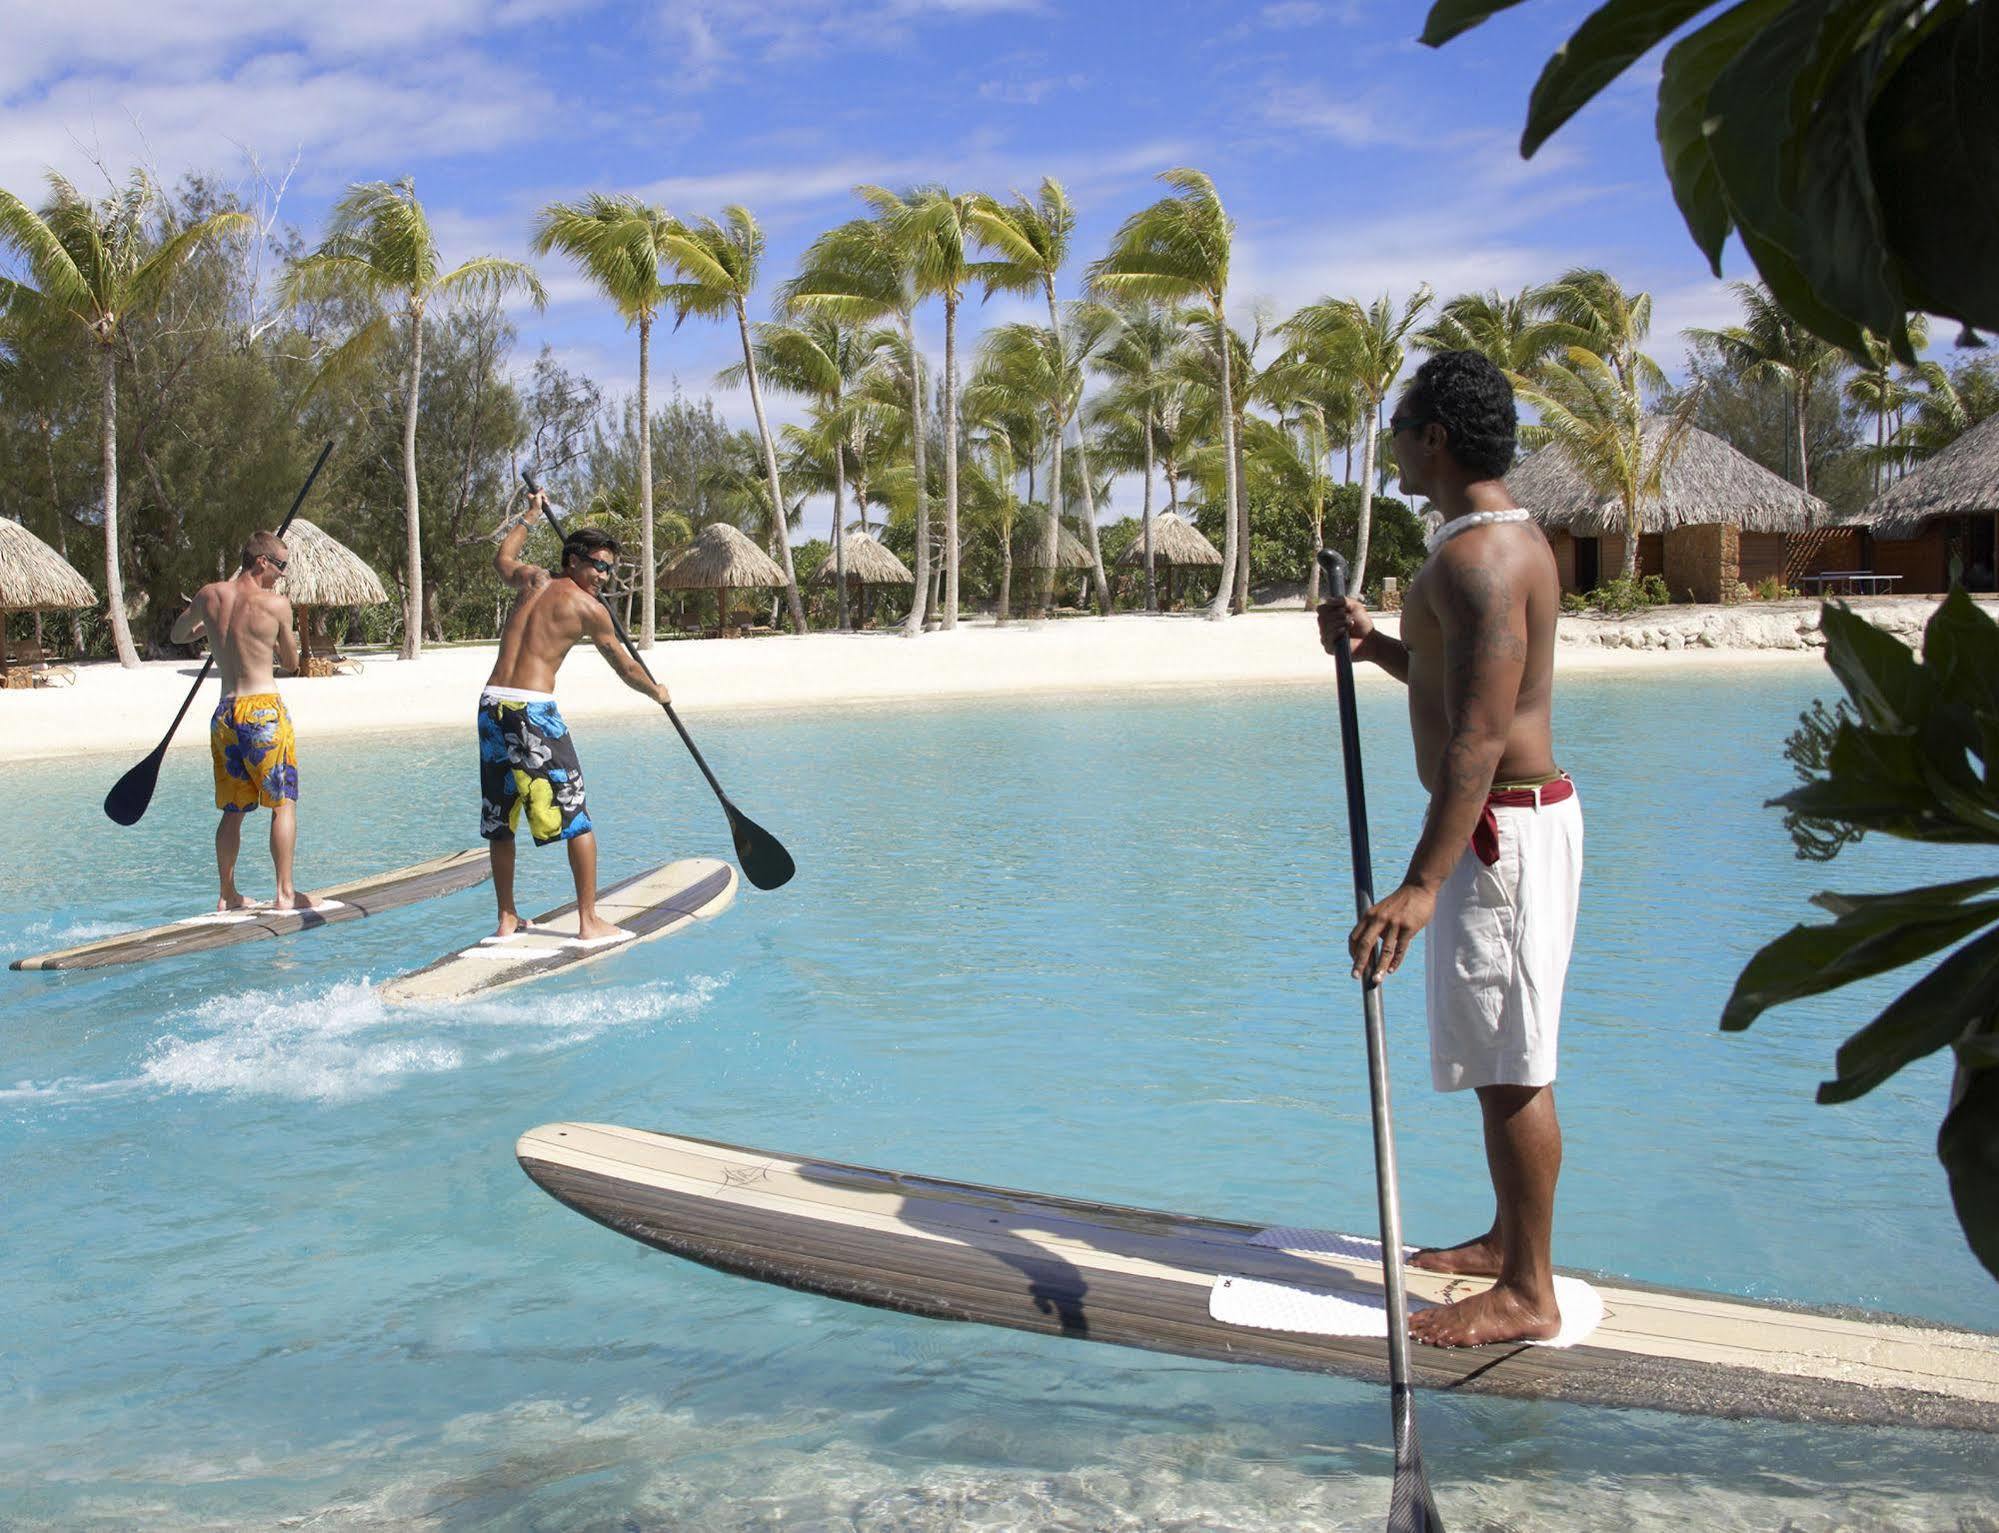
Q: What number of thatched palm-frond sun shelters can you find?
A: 6